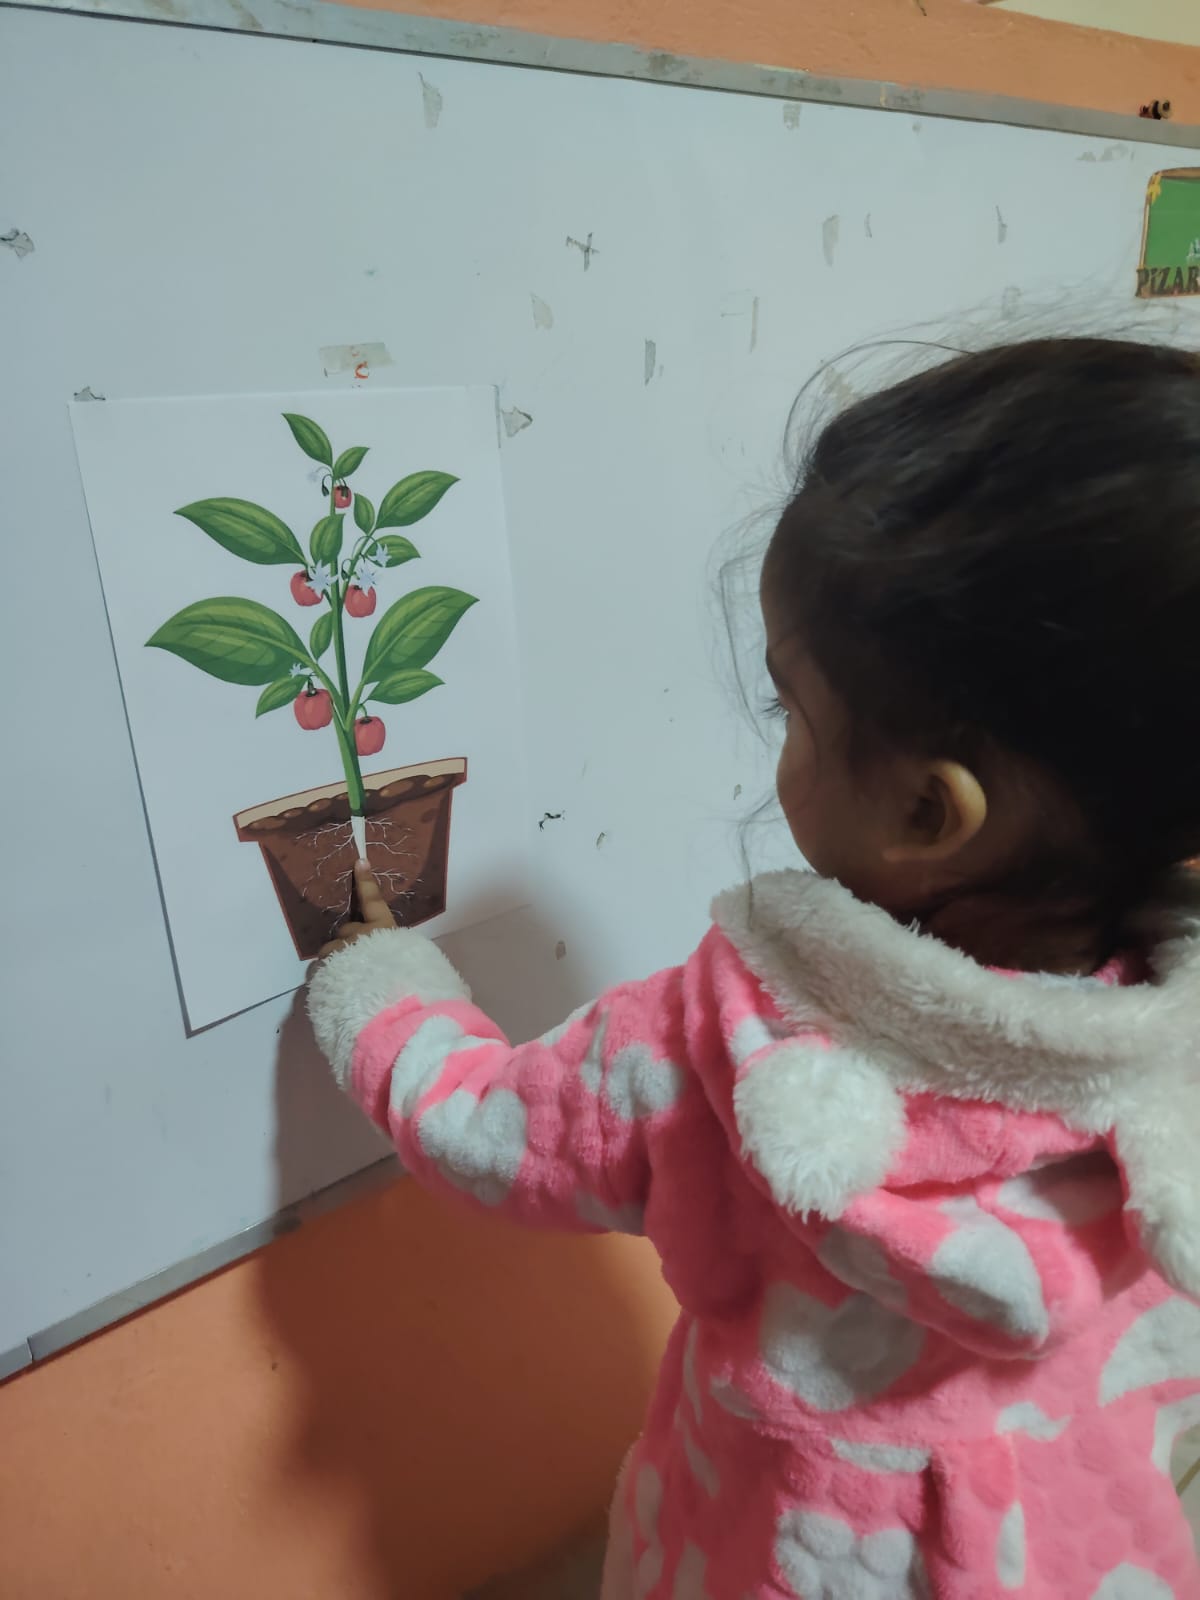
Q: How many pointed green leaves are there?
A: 12